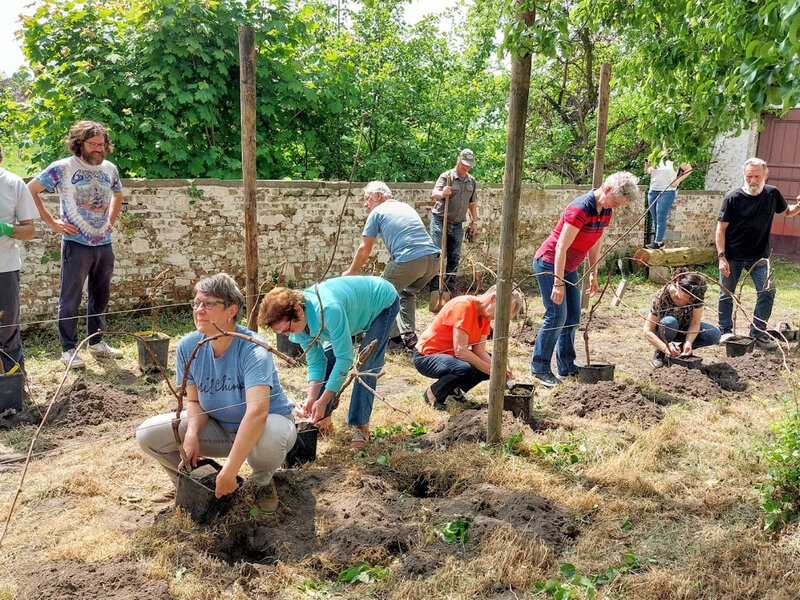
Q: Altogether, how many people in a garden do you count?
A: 11